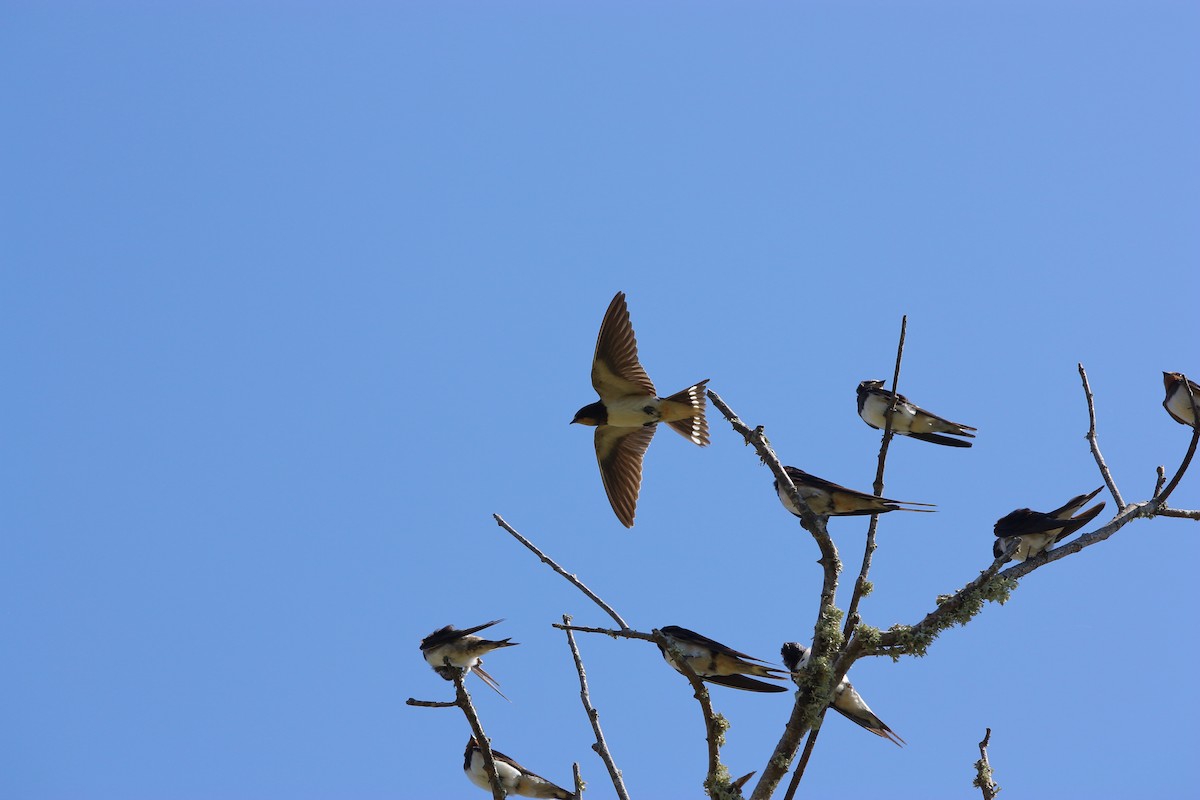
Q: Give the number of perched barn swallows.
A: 8